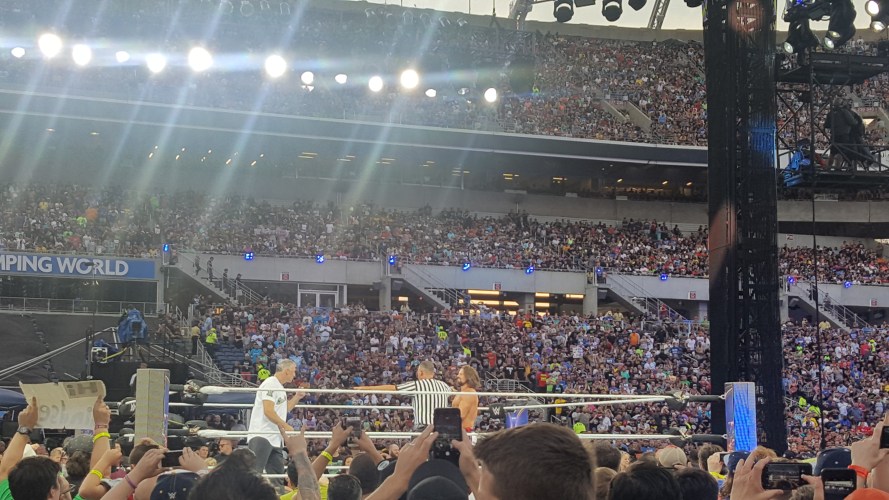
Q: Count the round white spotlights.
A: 13